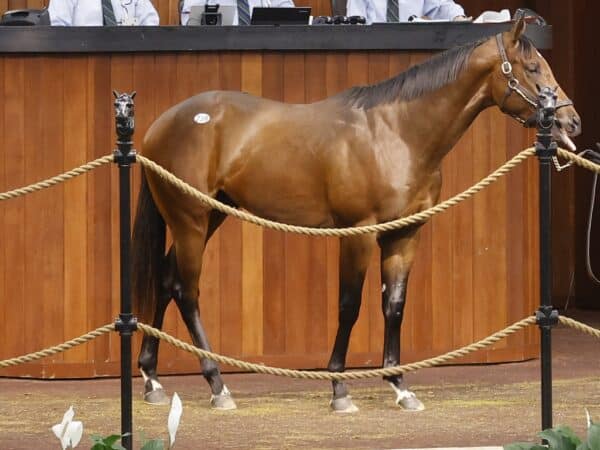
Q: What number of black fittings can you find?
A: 4